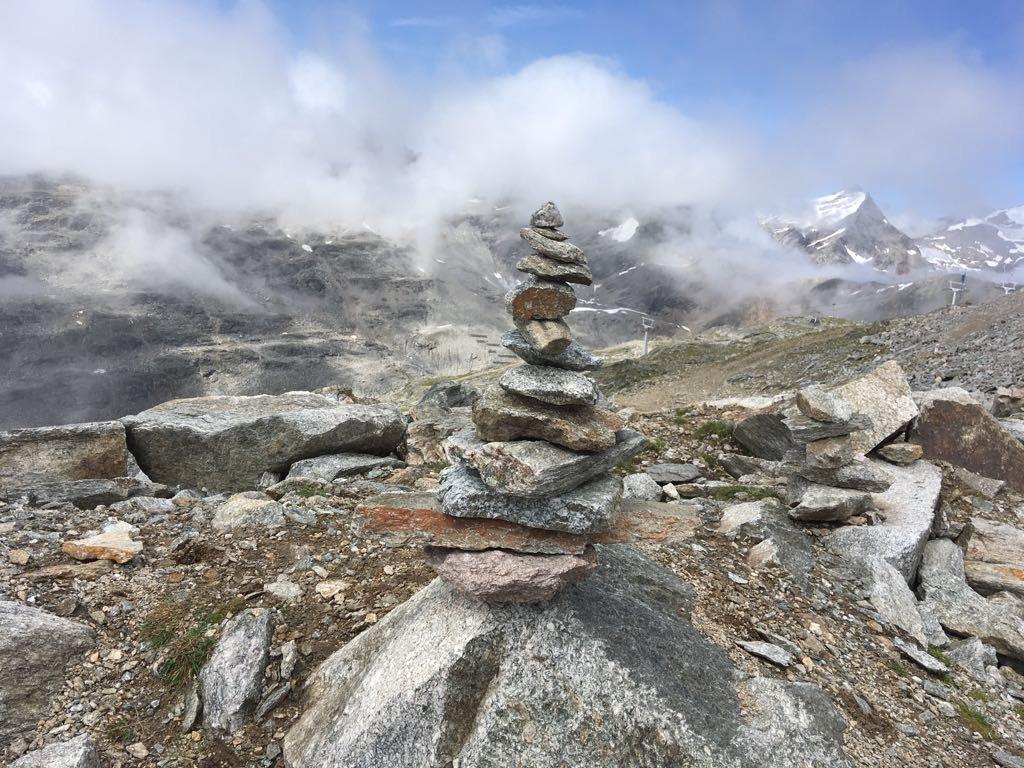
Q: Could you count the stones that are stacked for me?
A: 13